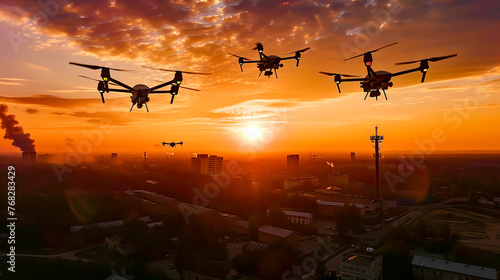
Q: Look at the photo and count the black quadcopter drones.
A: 4